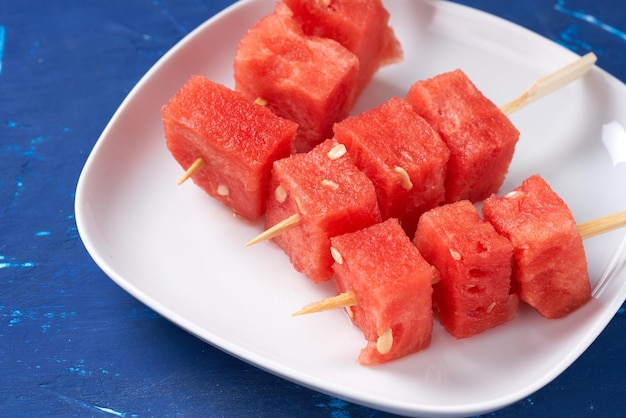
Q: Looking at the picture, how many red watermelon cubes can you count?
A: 9